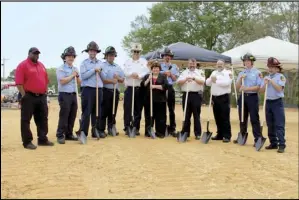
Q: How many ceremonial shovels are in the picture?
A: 10